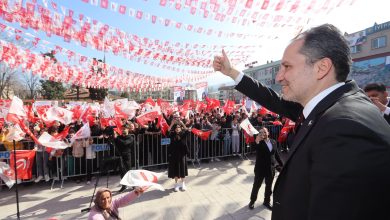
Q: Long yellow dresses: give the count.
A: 0